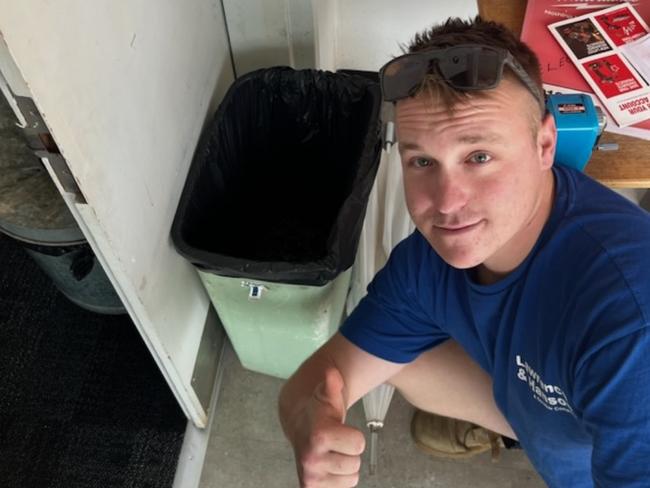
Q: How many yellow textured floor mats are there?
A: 0